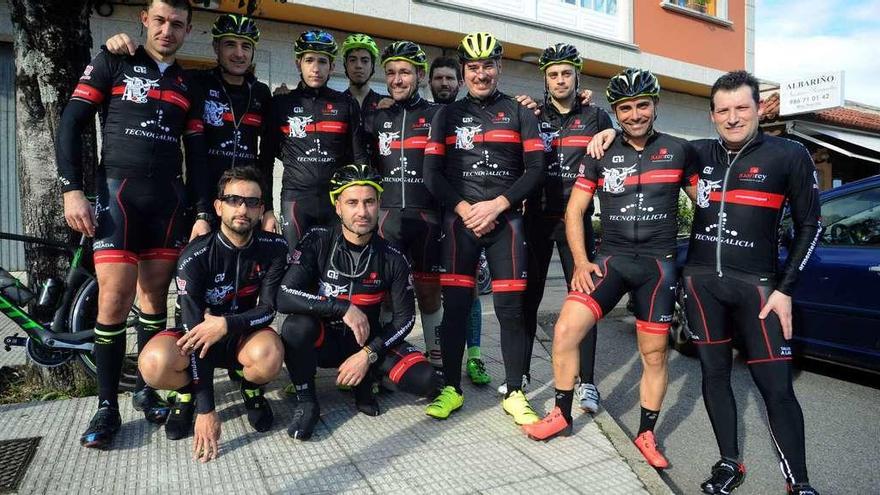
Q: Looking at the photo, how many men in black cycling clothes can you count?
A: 12